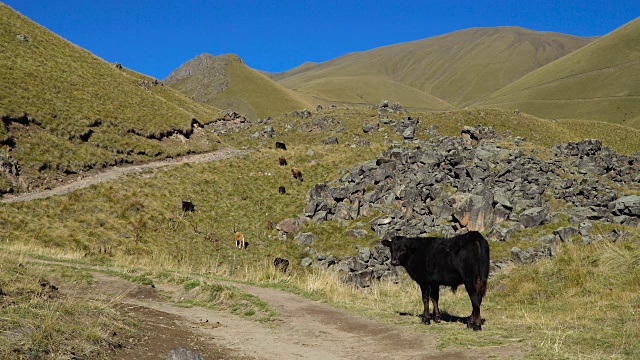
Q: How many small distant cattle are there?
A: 7